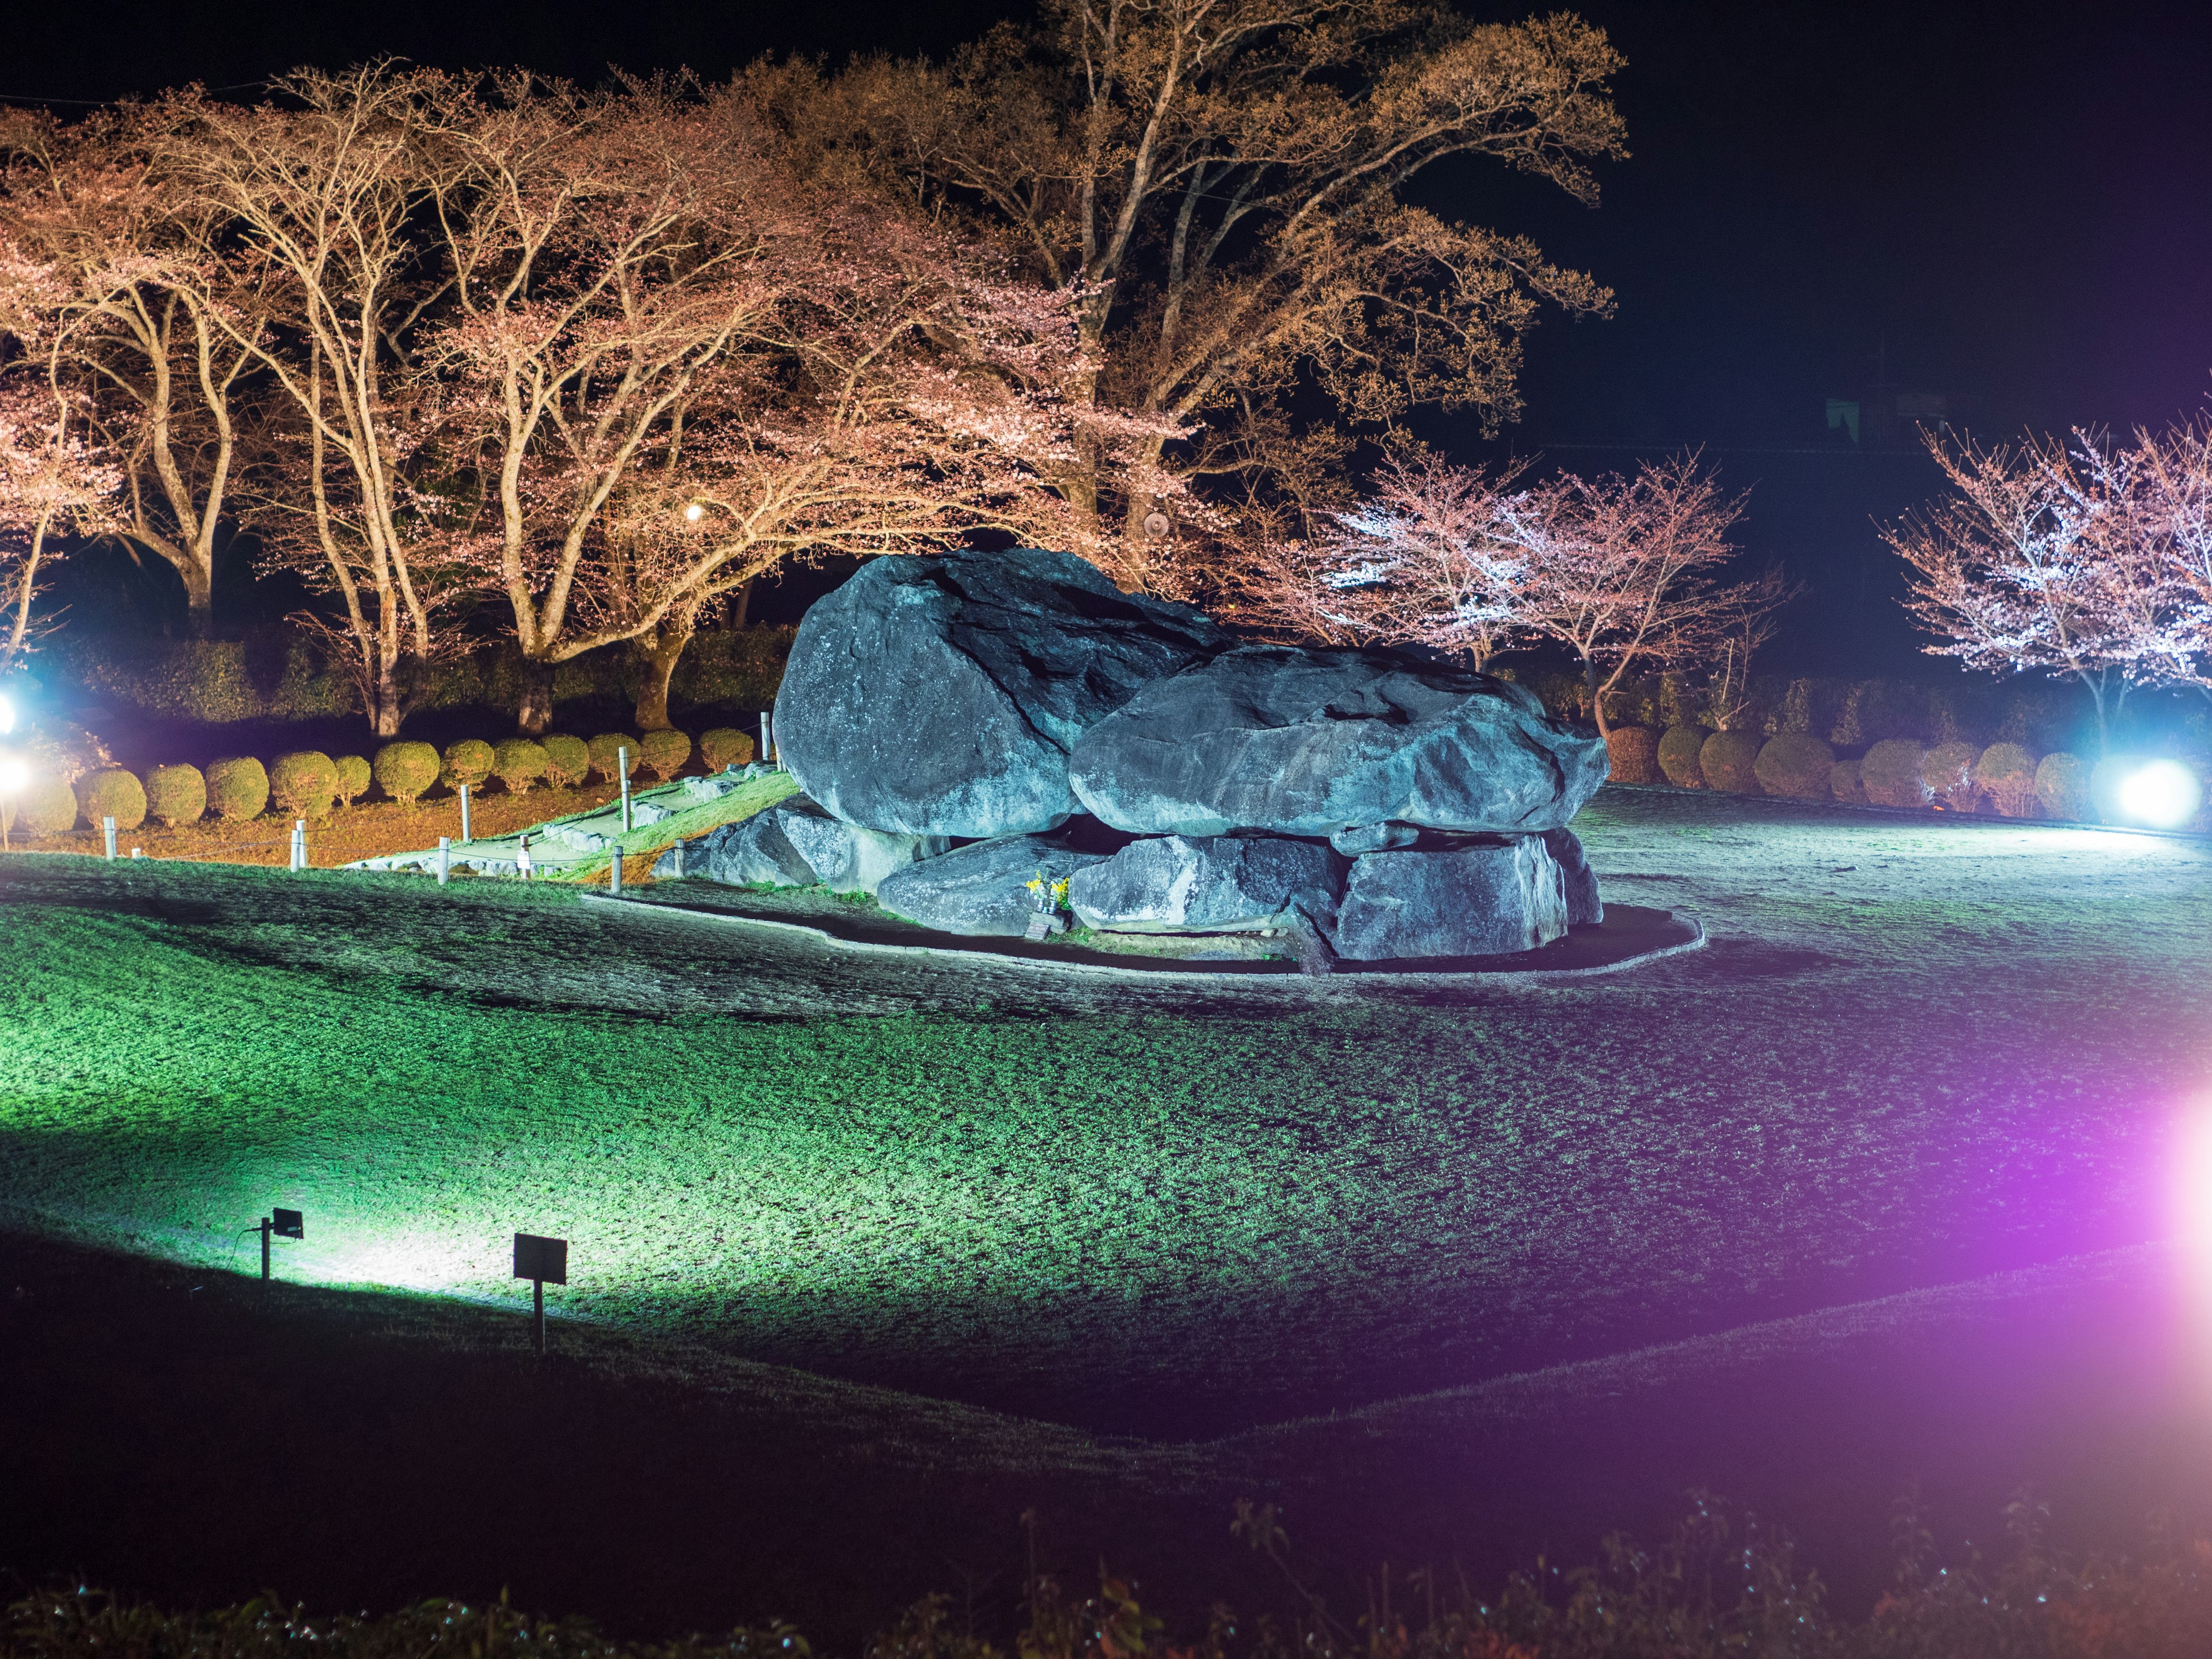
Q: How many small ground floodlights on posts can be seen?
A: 2